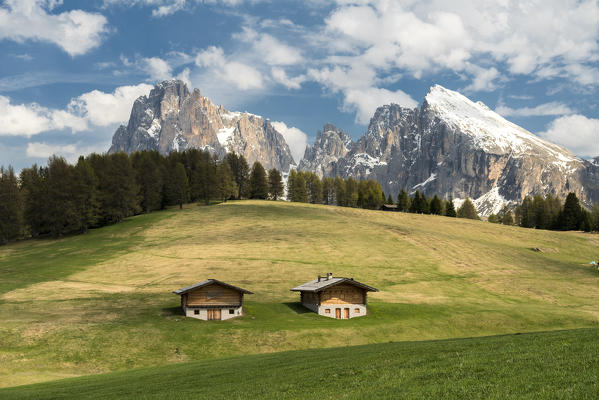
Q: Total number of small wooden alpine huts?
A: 2